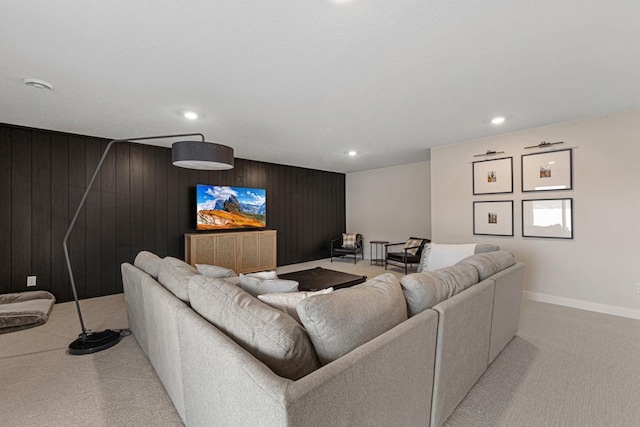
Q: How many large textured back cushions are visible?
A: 6